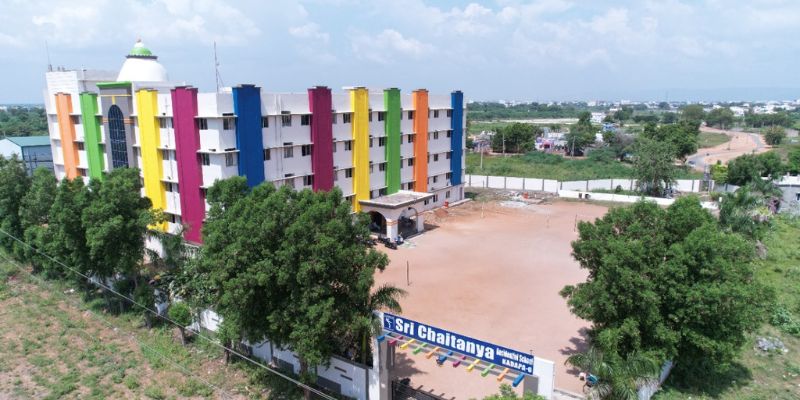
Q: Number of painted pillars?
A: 10